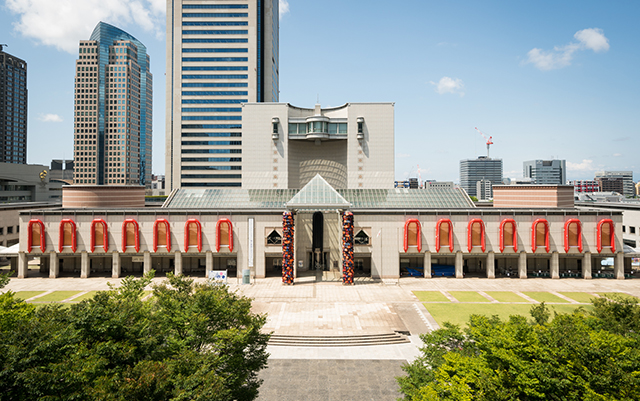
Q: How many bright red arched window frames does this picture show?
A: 14